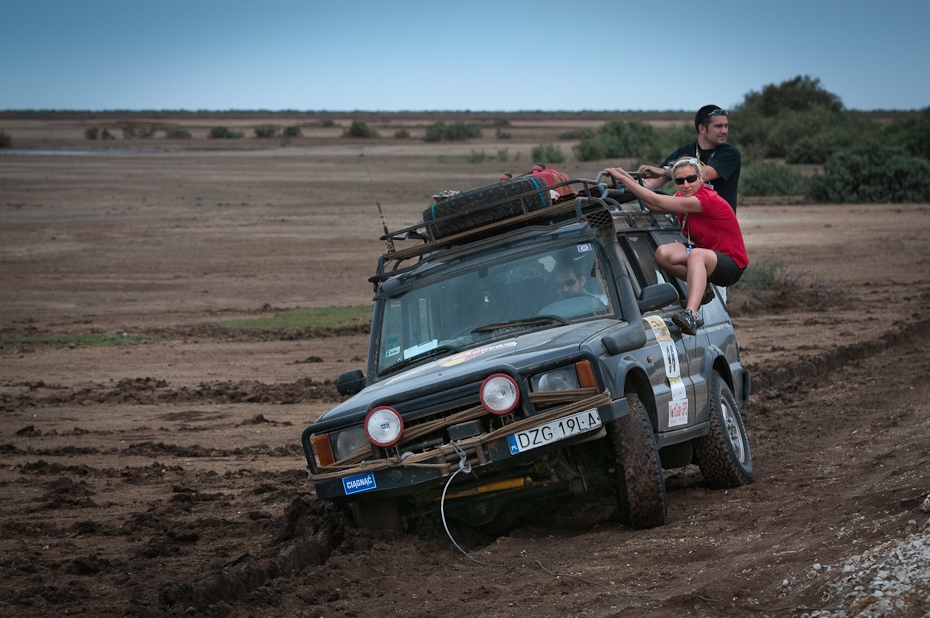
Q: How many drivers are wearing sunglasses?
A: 1